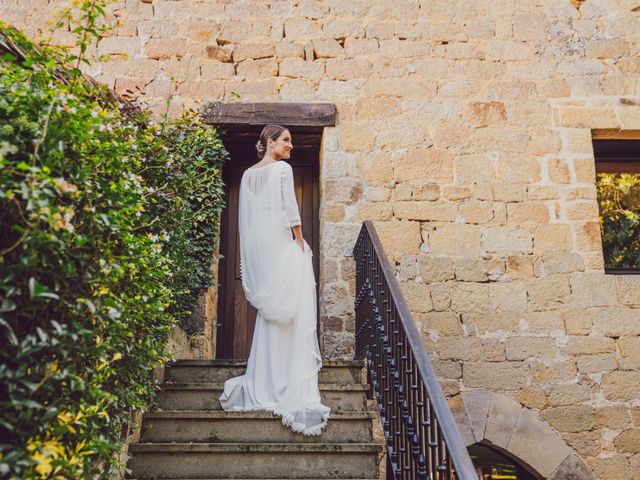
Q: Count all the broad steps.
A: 4